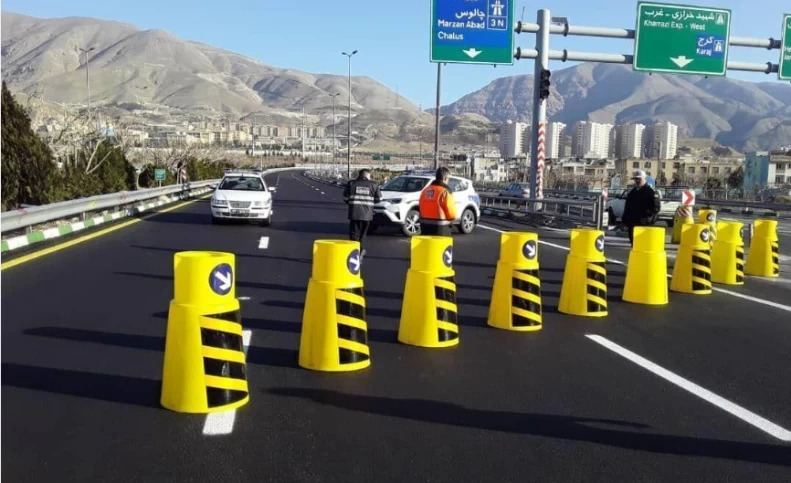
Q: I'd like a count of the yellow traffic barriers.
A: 11